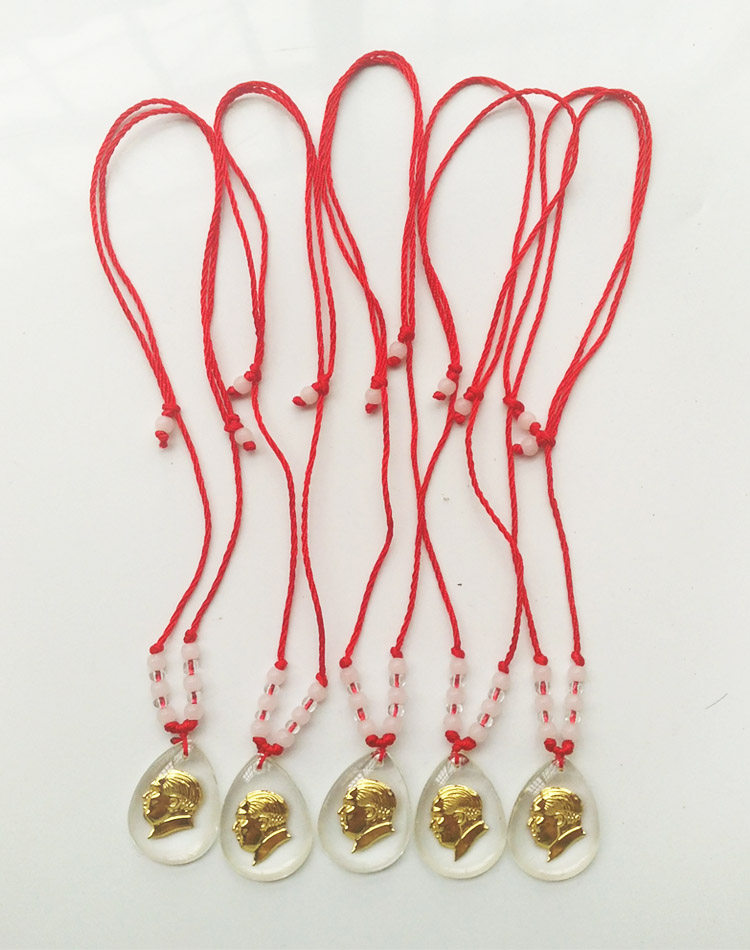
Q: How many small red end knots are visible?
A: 10